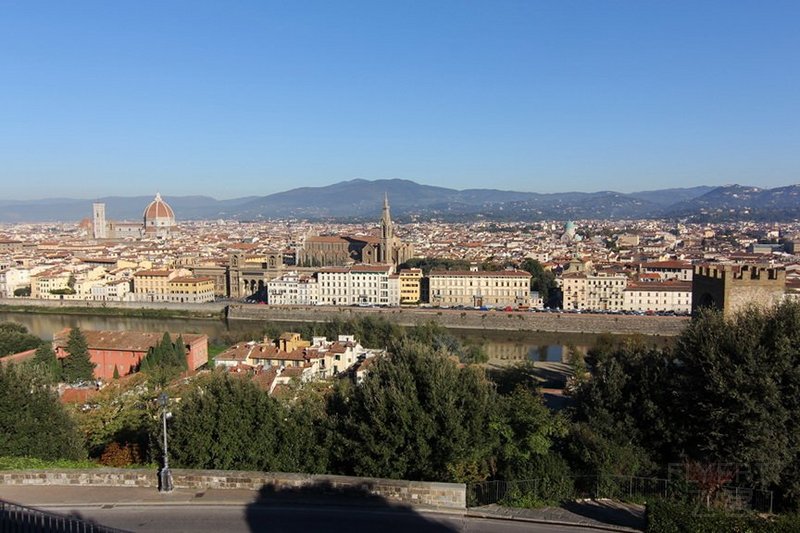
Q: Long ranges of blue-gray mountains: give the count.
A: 1